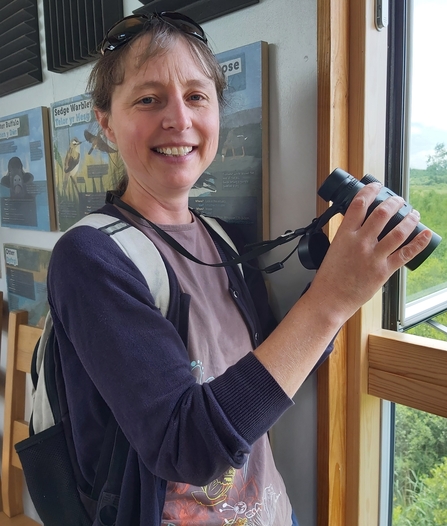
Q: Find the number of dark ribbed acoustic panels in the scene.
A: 3